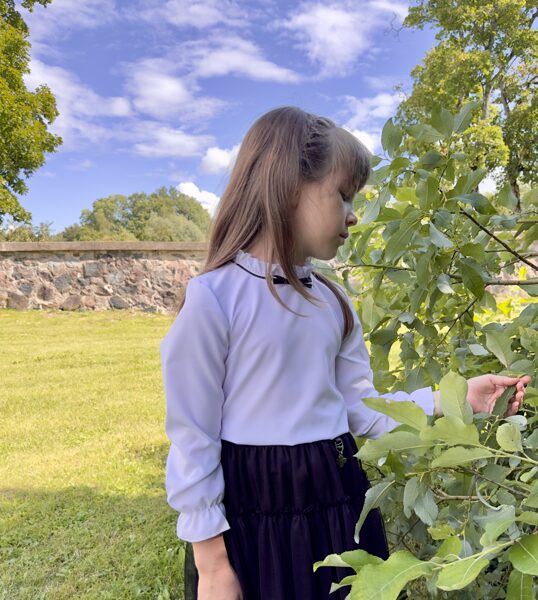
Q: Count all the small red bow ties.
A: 0